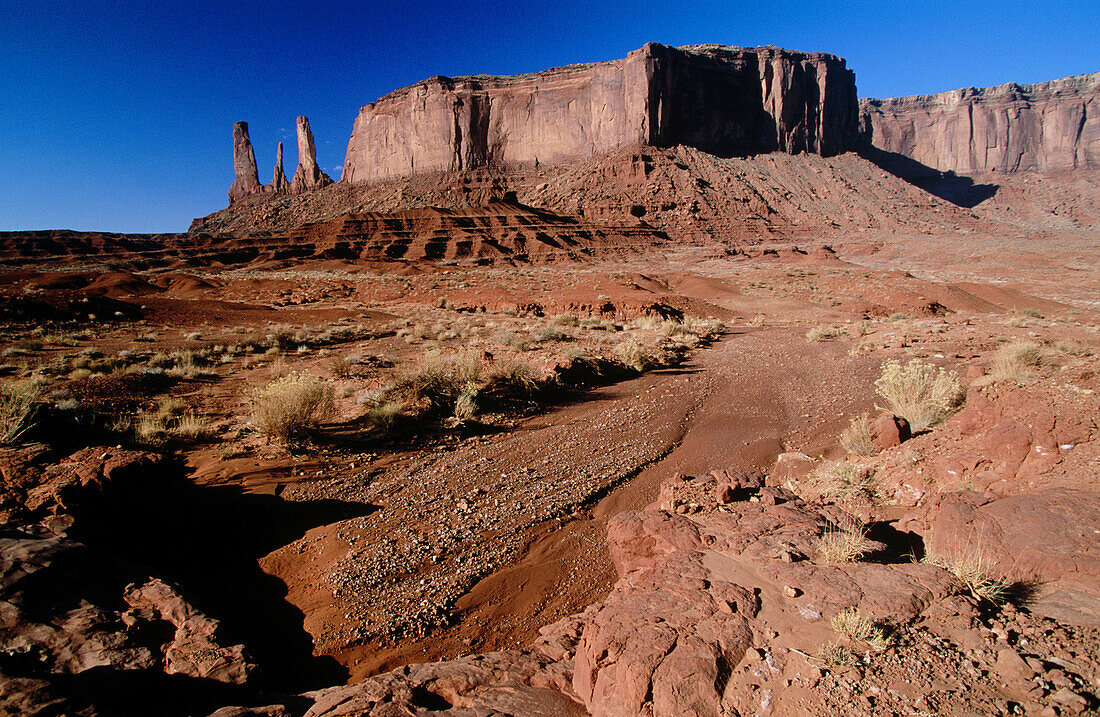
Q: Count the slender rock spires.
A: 3